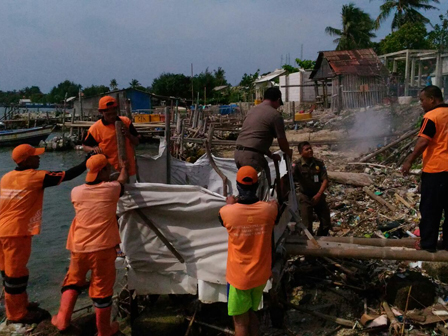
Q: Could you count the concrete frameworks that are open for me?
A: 1